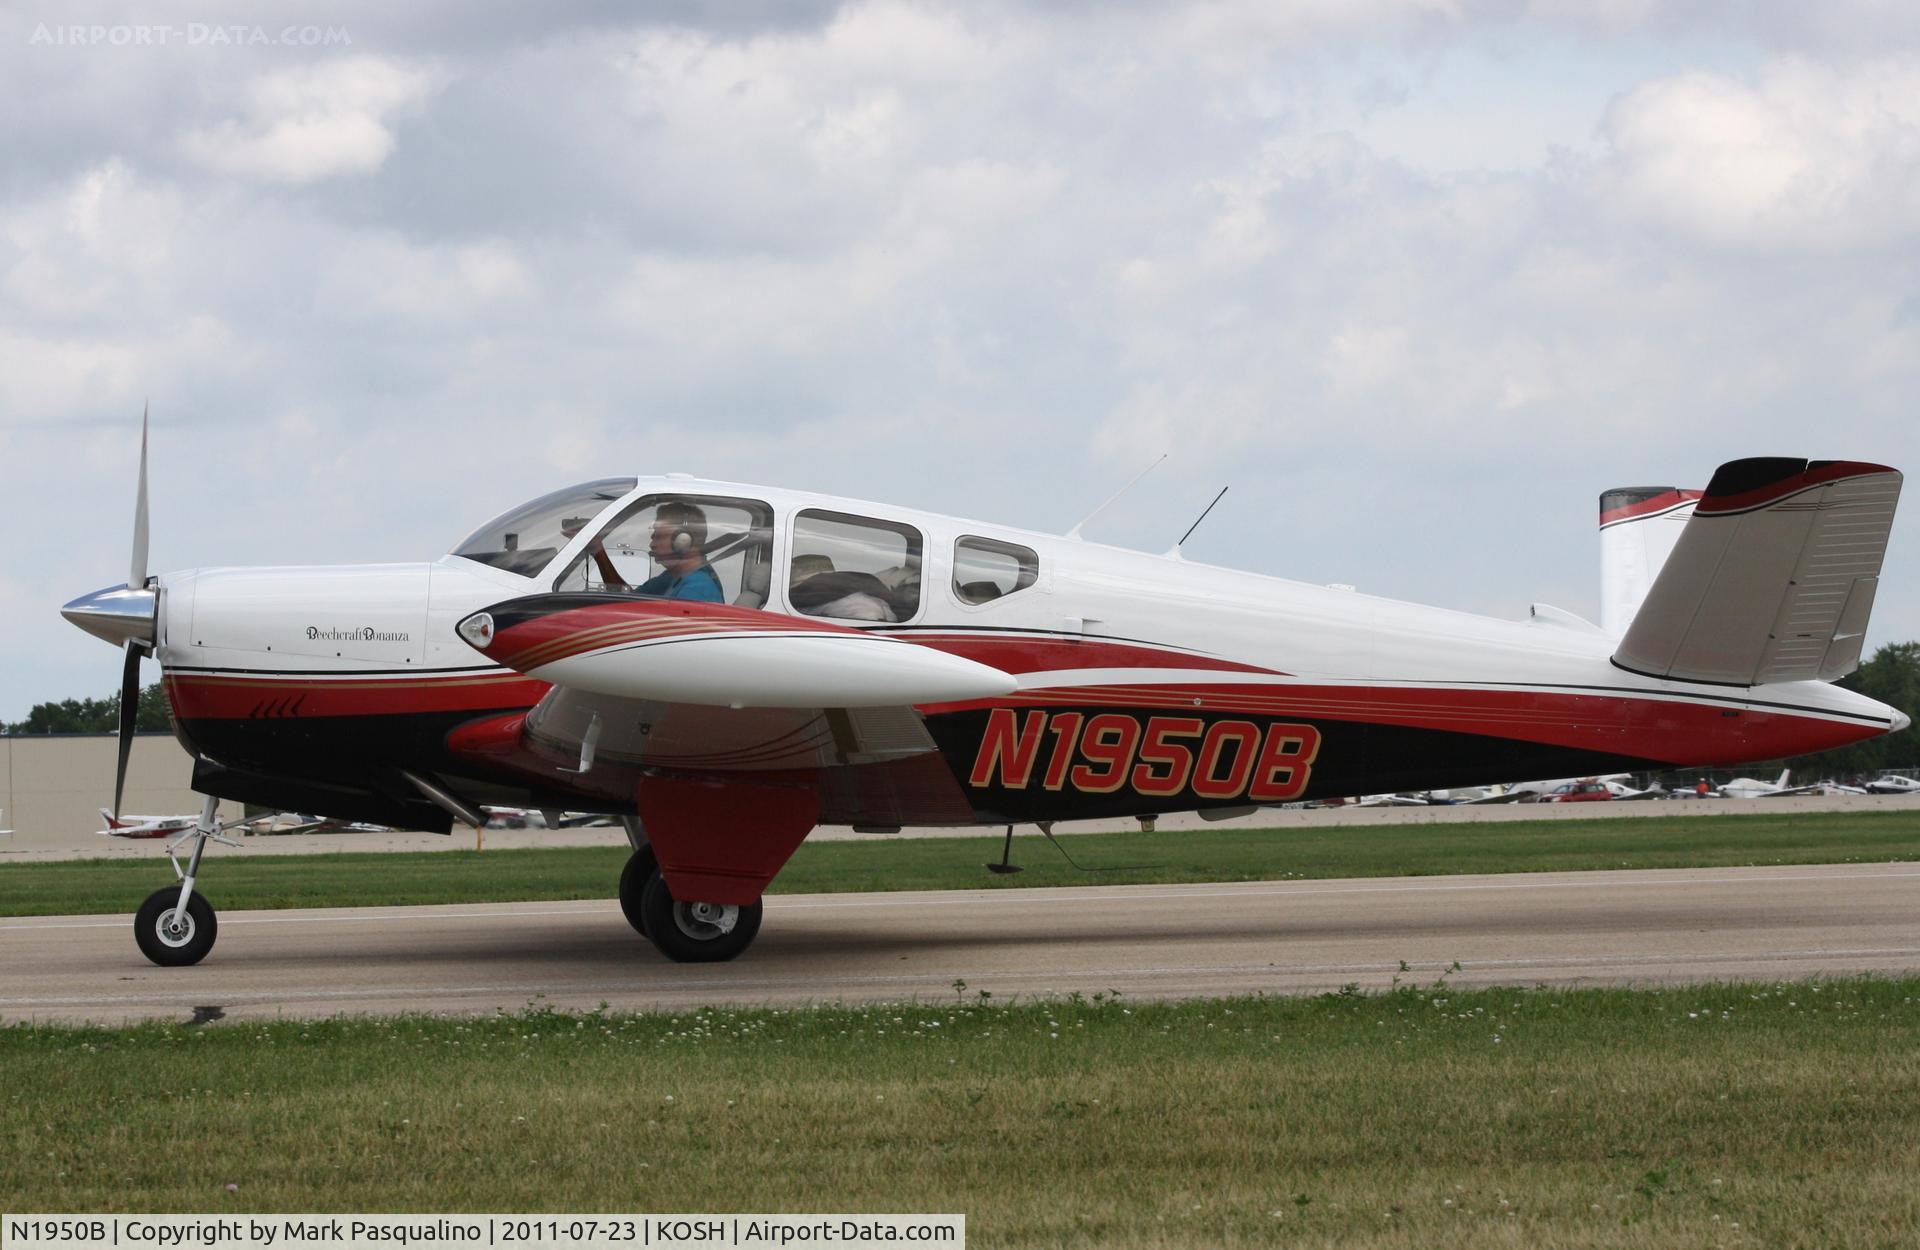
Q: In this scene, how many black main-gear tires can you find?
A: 2